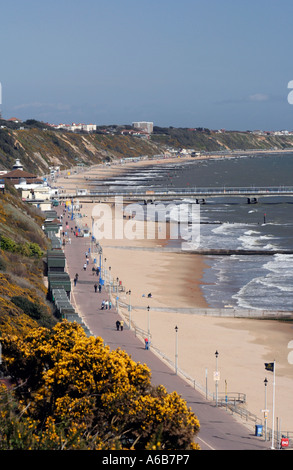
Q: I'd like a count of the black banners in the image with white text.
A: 1